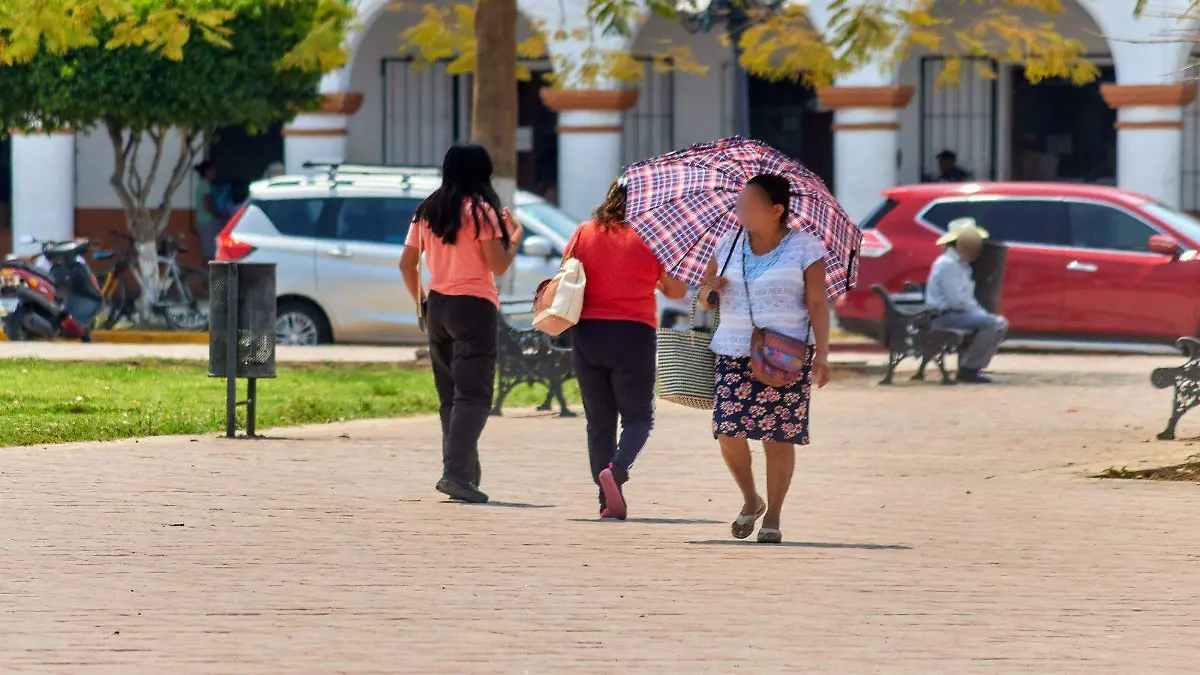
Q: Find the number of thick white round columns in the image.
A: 5